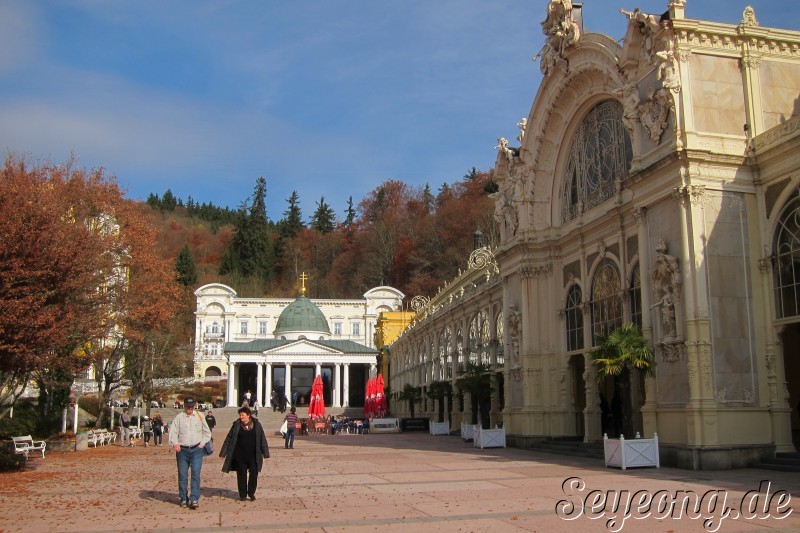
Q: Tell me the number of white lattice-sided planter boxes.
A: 4